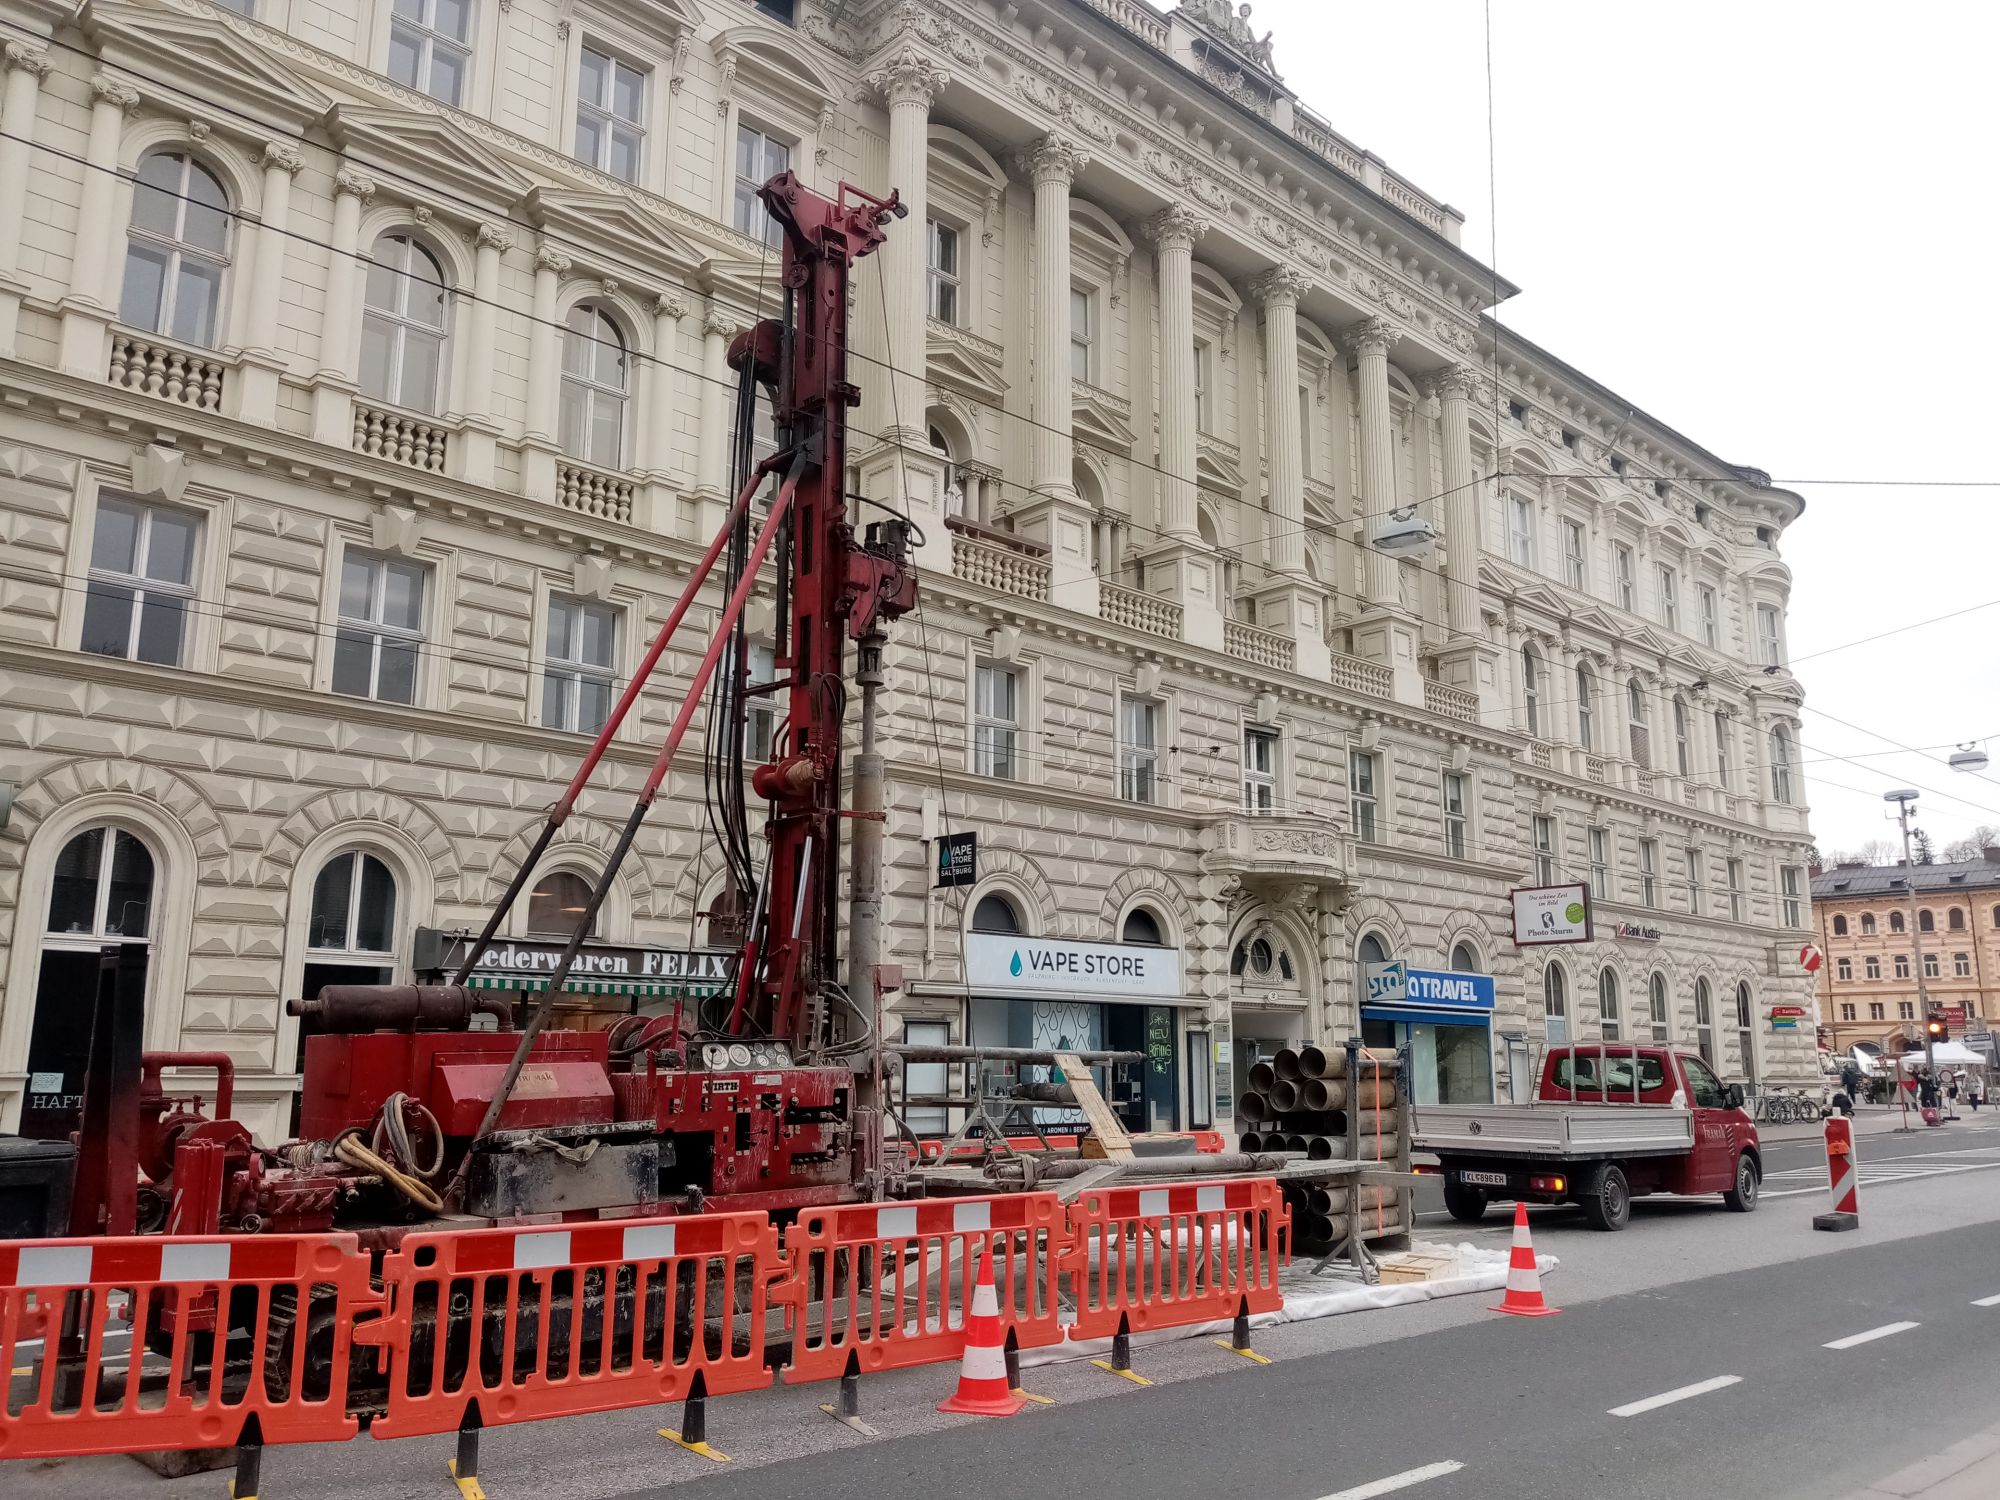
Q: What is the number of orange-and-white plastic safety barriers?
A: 4